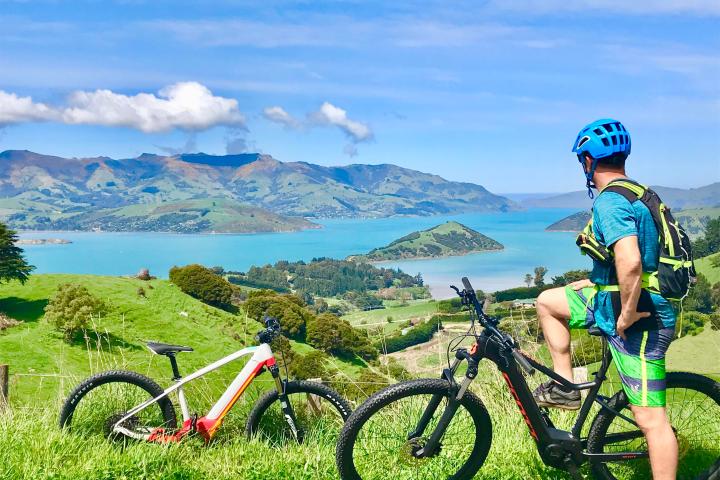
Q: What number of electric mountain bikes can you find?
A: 2